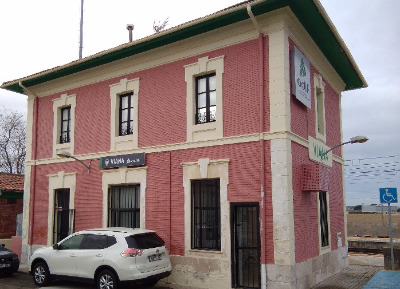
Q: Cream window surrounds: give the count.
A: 8